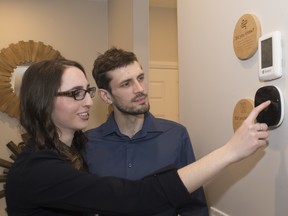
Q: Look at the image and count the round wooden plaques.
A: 2